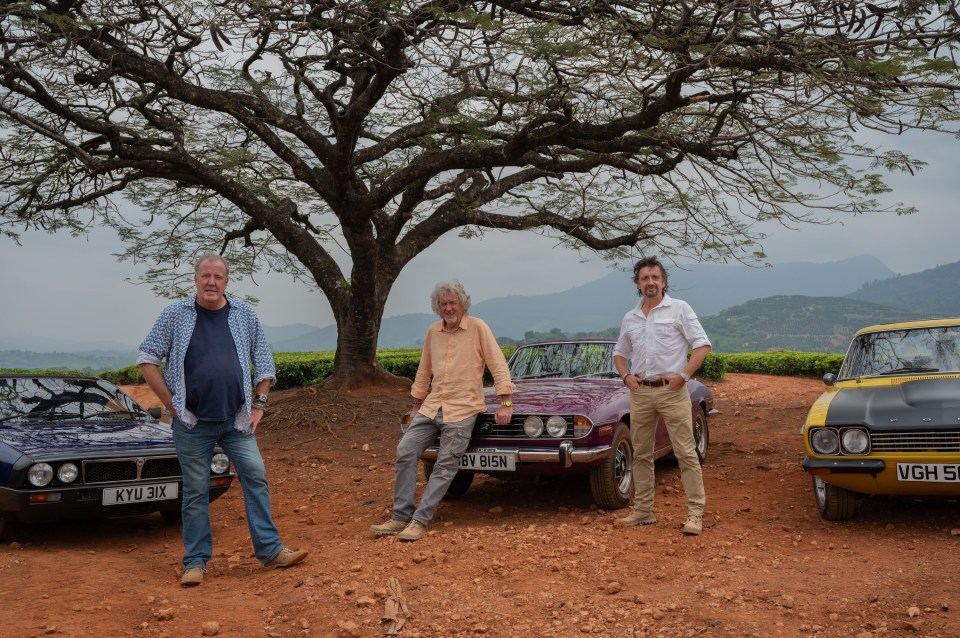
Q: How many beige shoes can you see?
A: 6